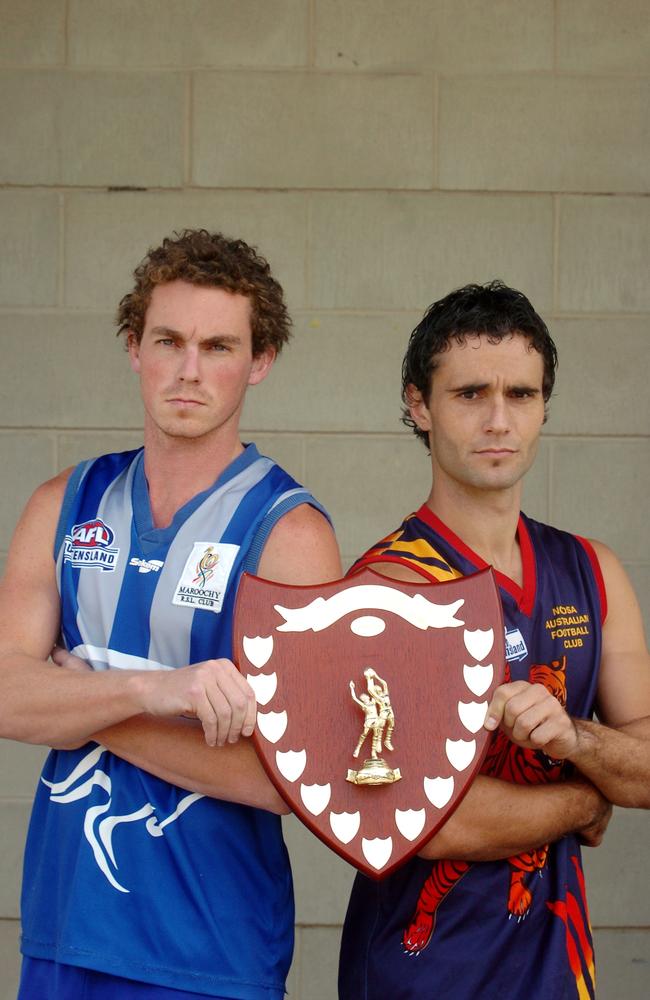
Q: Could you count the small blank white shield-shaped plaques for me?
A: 13